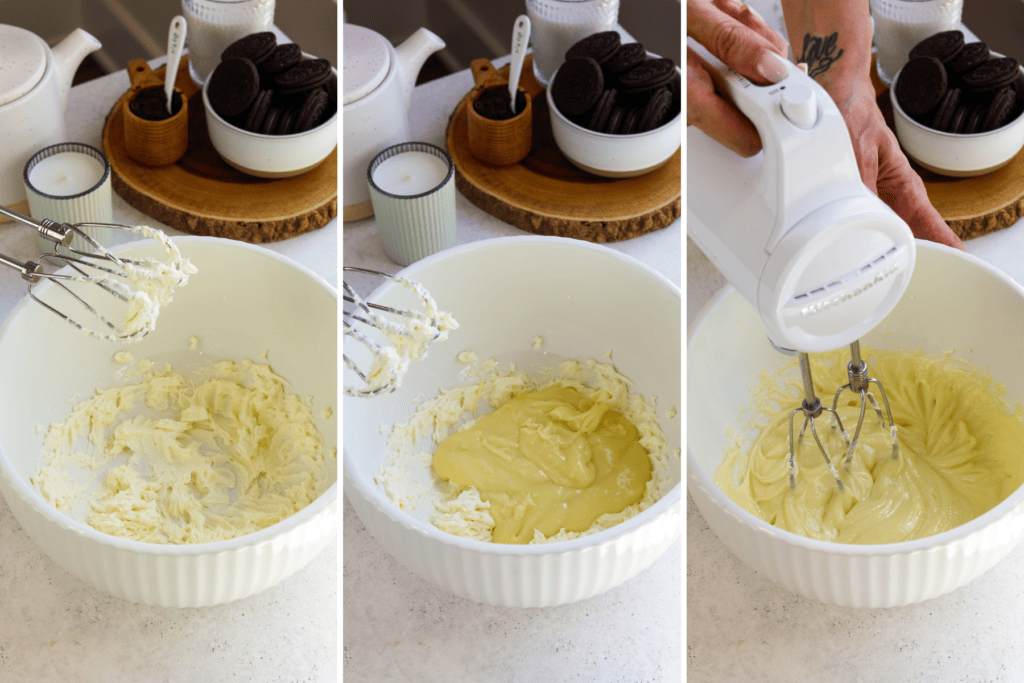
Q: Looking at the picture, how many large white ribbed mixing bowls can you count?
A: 3